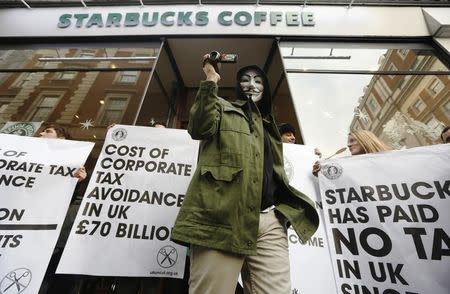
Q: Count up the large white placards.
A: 4